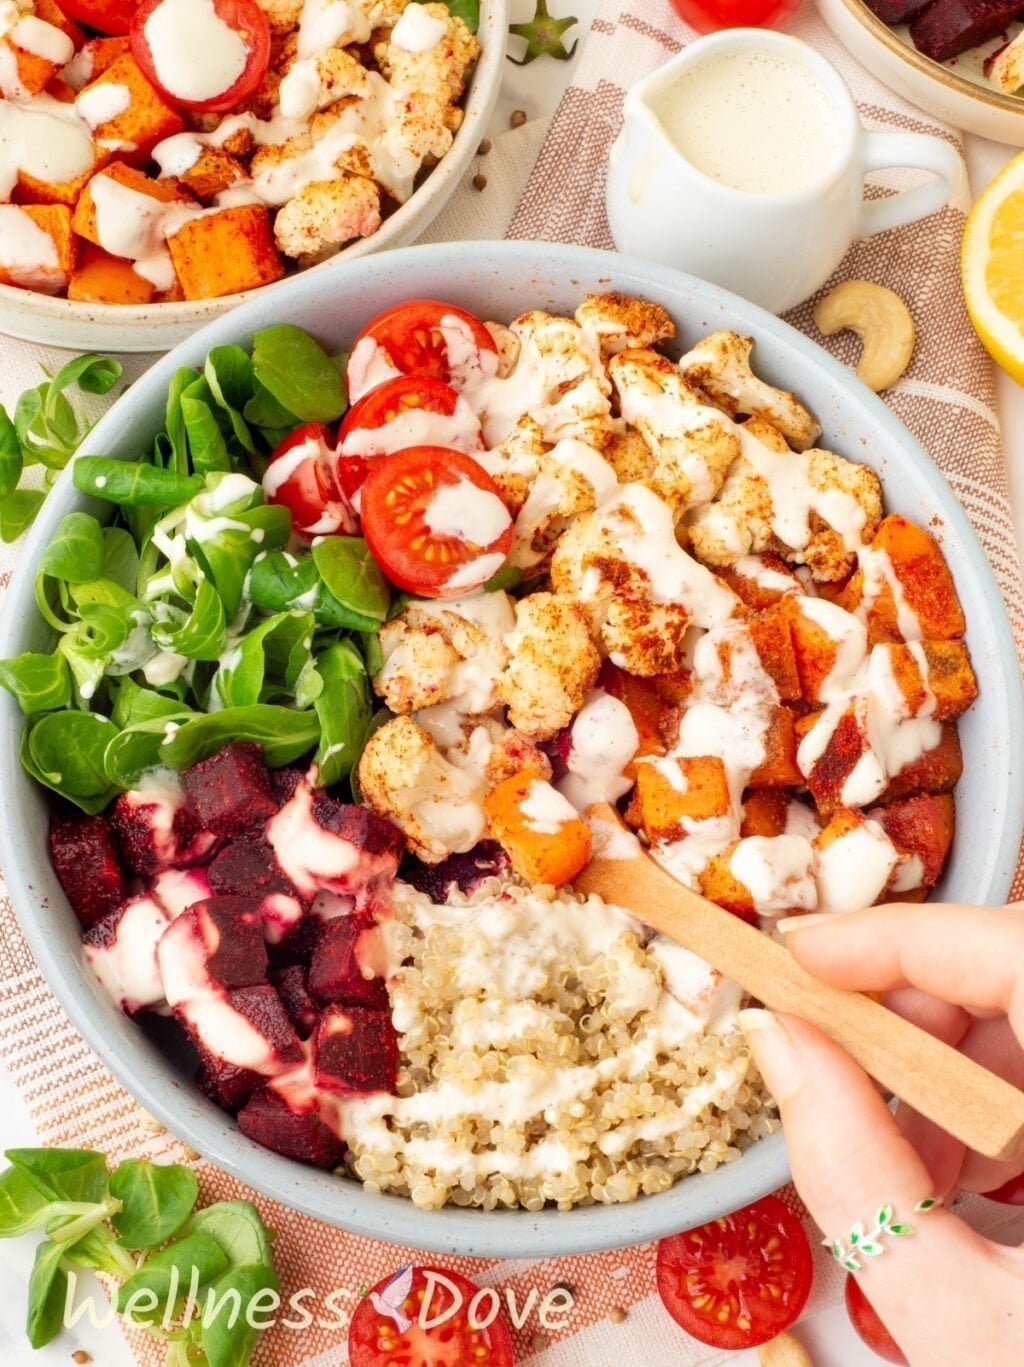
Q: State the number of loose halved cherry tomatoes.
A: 2